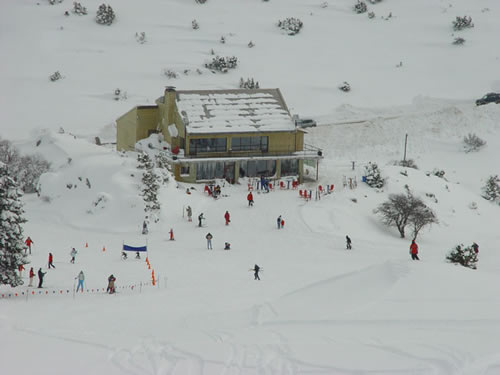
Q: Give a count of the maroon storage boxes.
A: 0